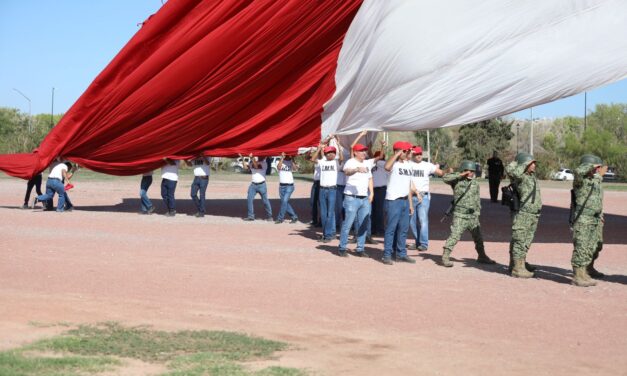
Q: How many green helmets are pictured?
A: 3